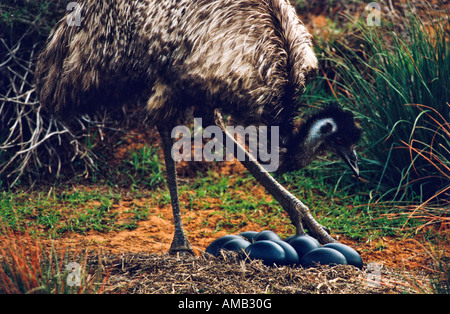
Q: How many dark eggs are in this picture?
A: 10